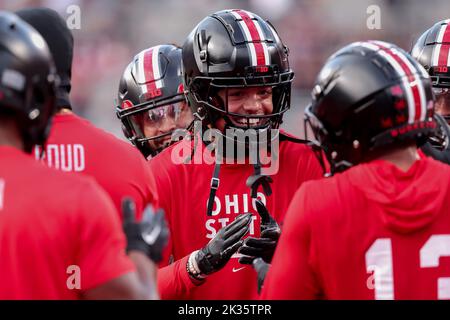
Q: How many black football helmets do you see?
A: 5